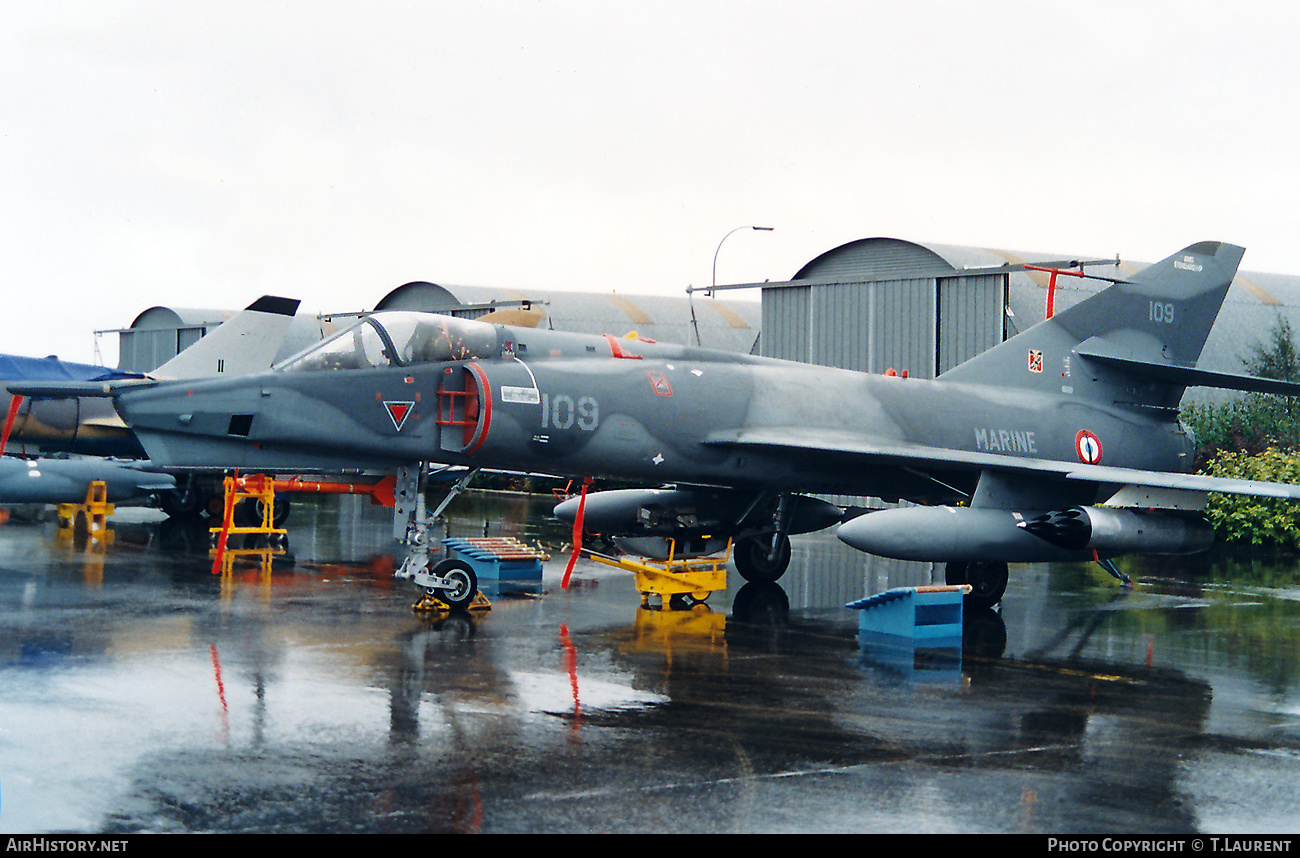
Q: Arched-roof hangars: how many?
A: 3